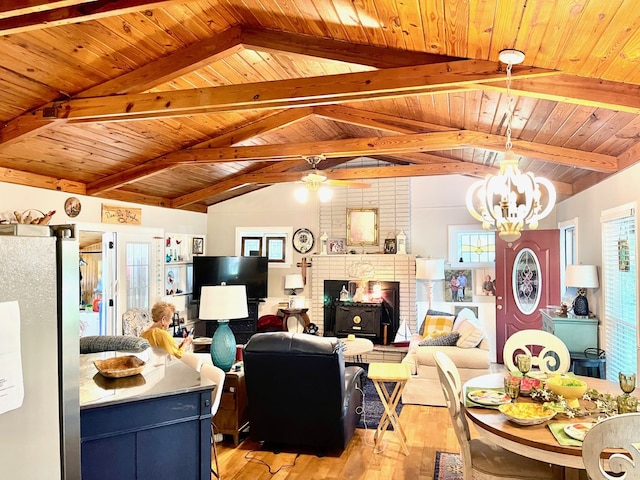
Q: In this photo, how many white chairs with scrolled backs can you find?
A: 3